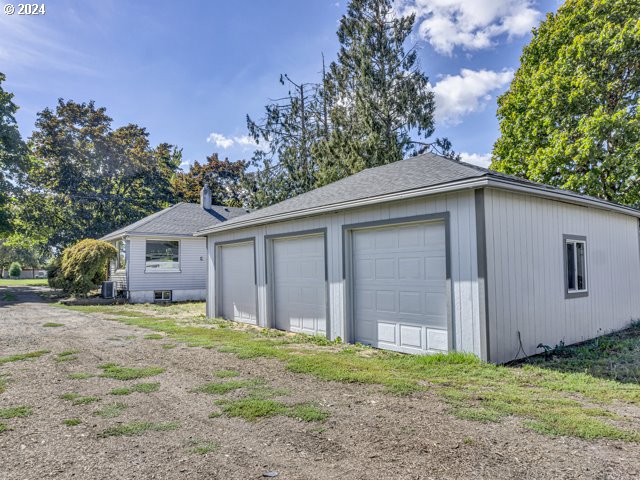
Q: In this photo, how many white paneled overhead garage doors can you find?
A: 3